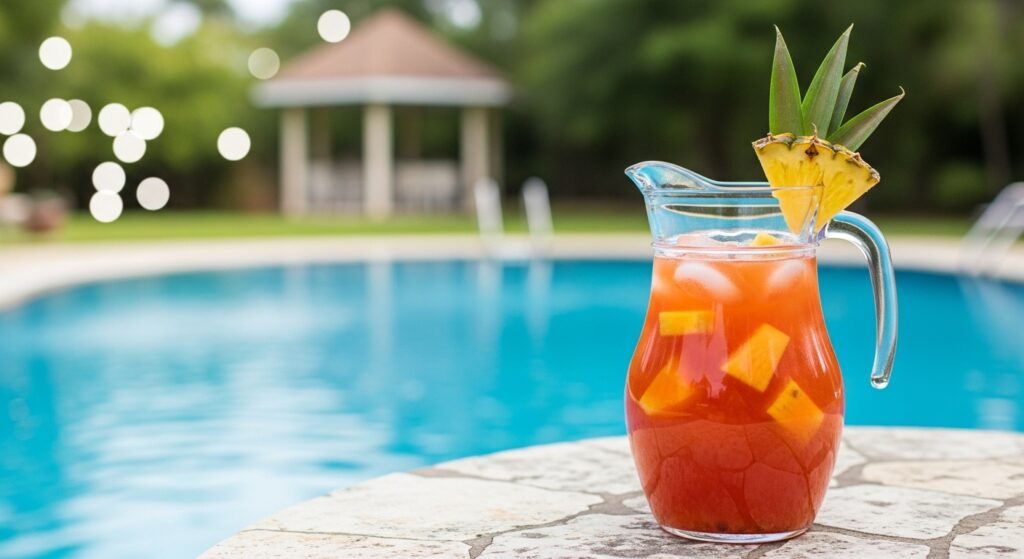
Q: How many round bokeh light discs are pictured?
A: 14